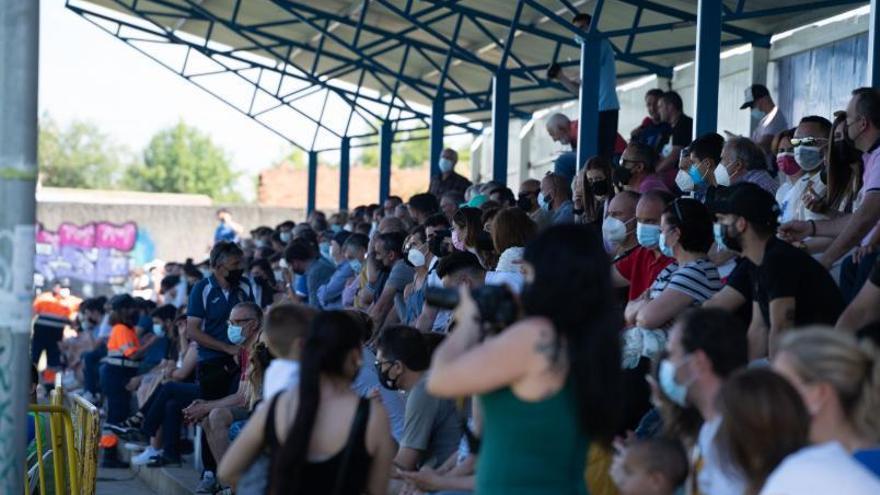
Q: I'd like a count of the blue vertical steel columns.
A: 8